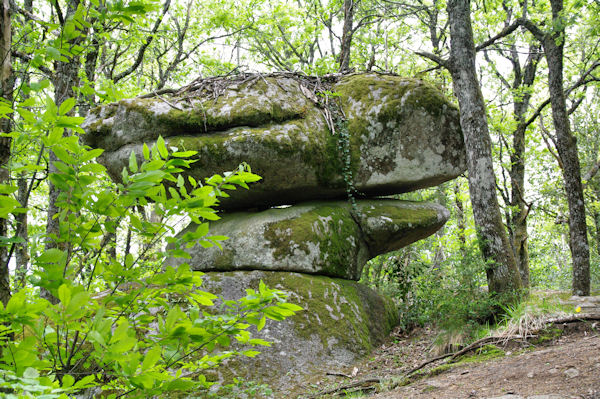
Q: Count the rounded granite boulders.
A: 3